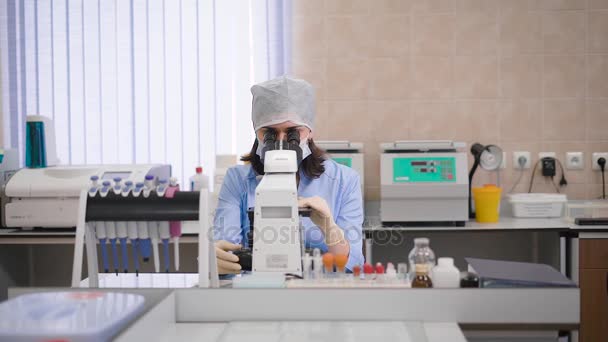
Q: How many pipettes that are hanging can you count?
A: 8